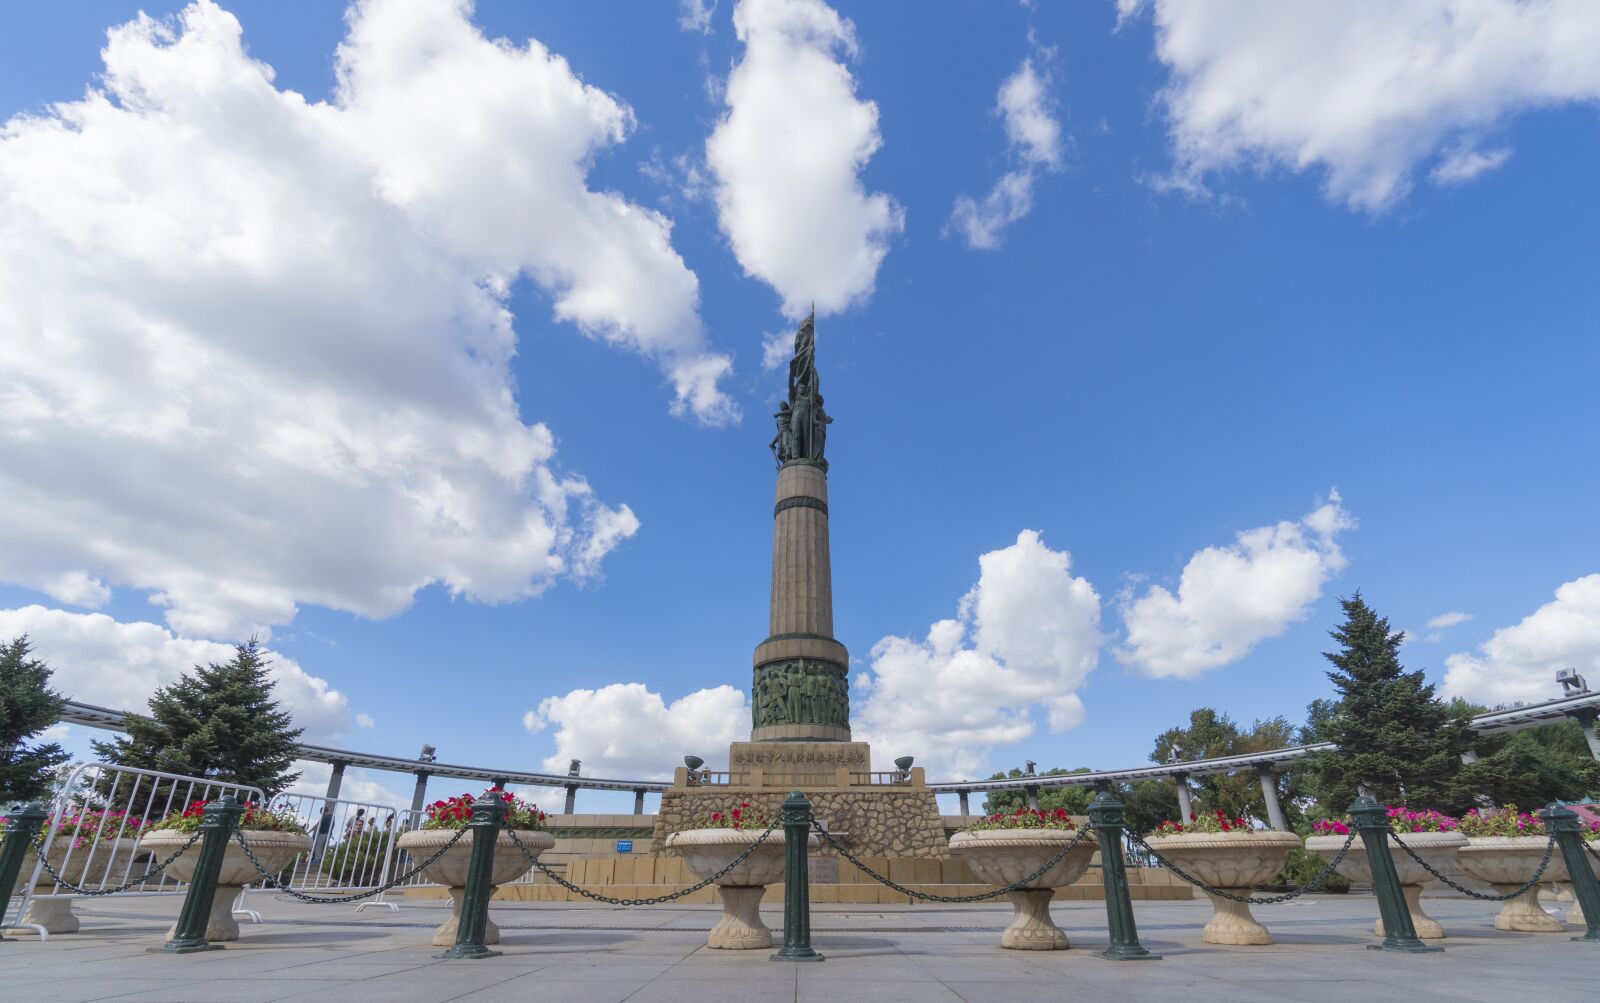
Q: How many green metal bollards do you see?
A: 7